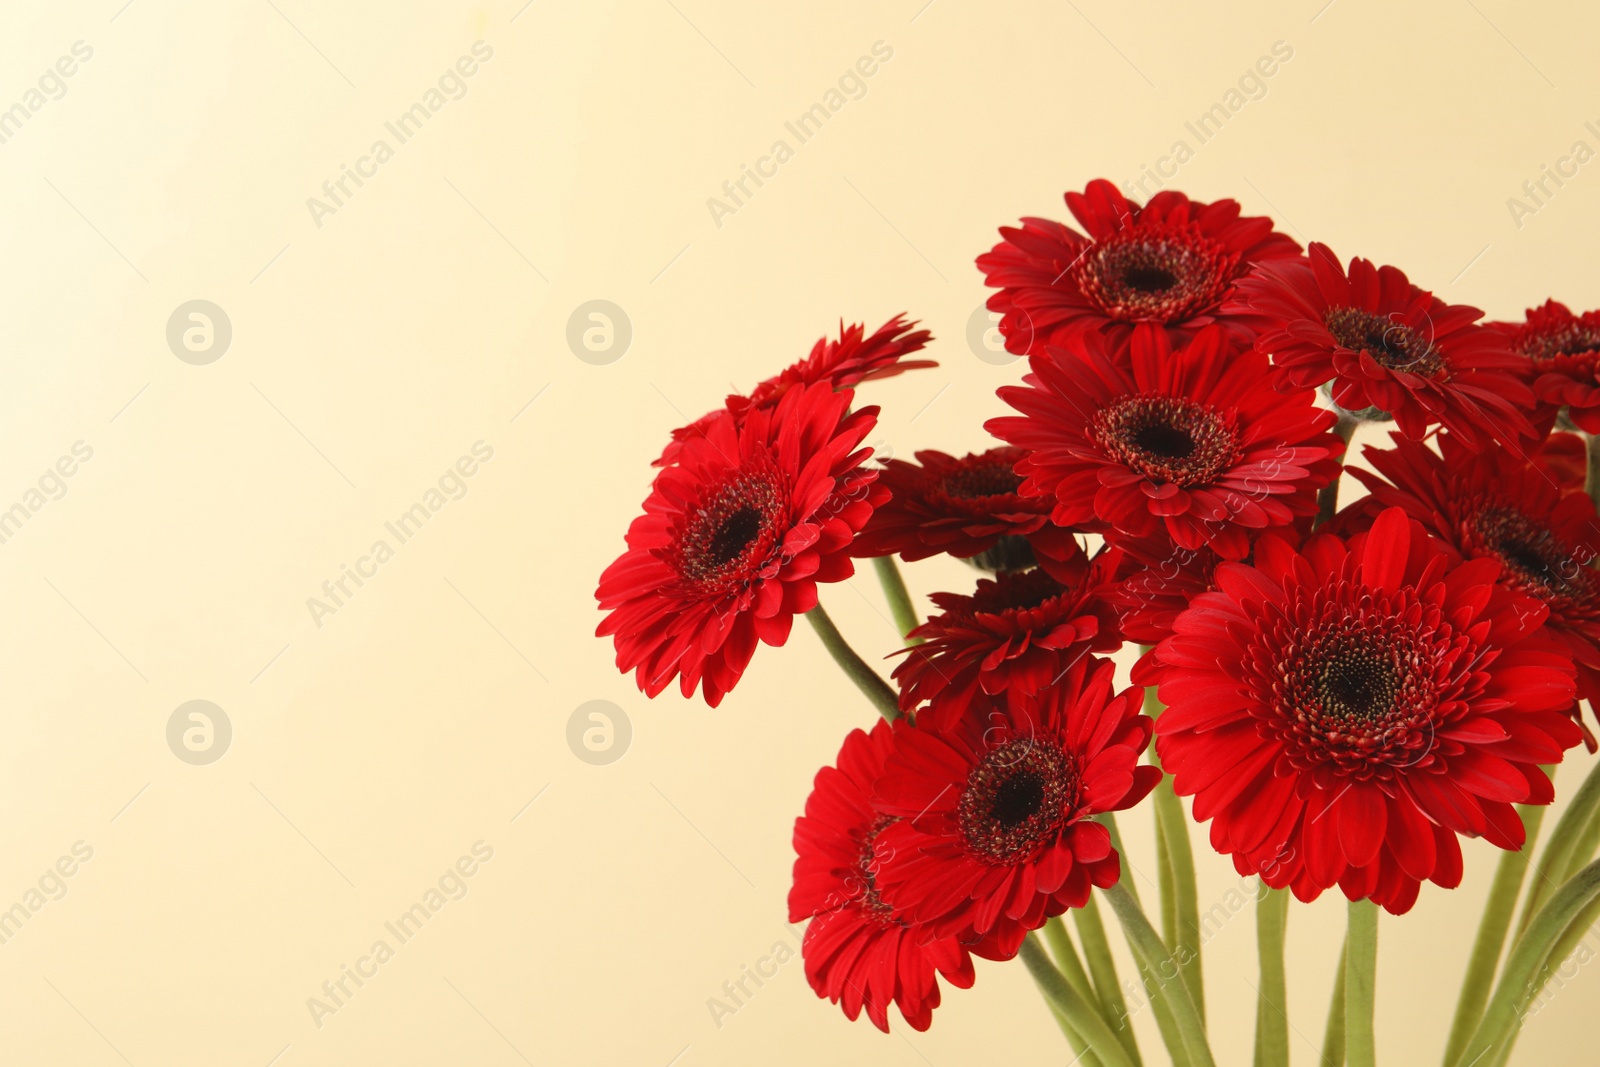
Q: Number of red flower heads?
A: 13